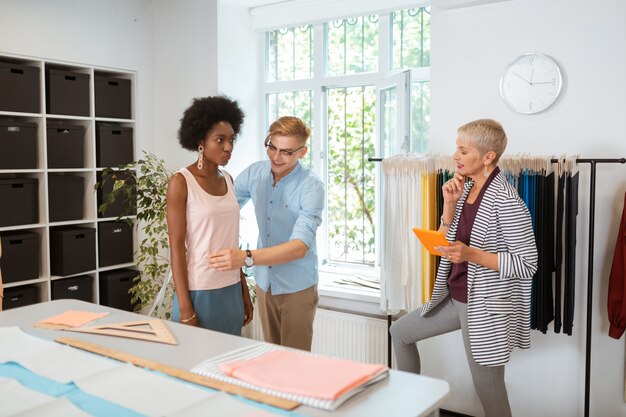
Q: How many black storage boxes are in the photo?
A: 15